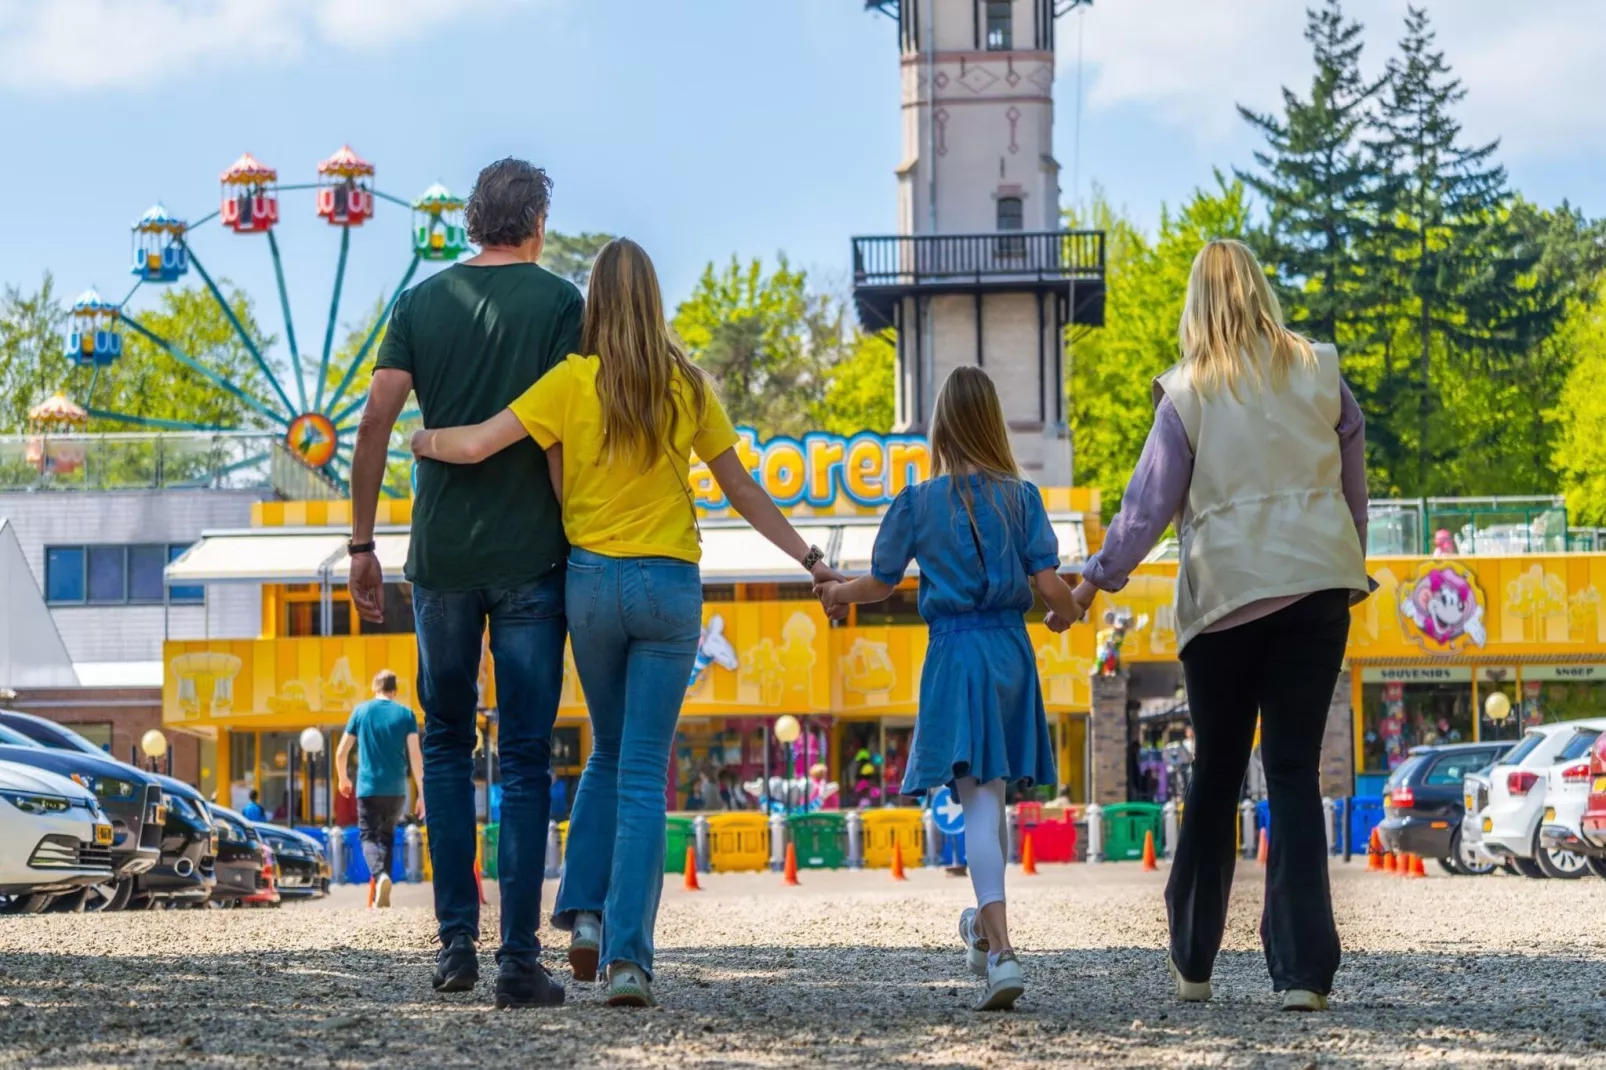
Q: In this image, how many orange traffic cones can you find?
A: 12